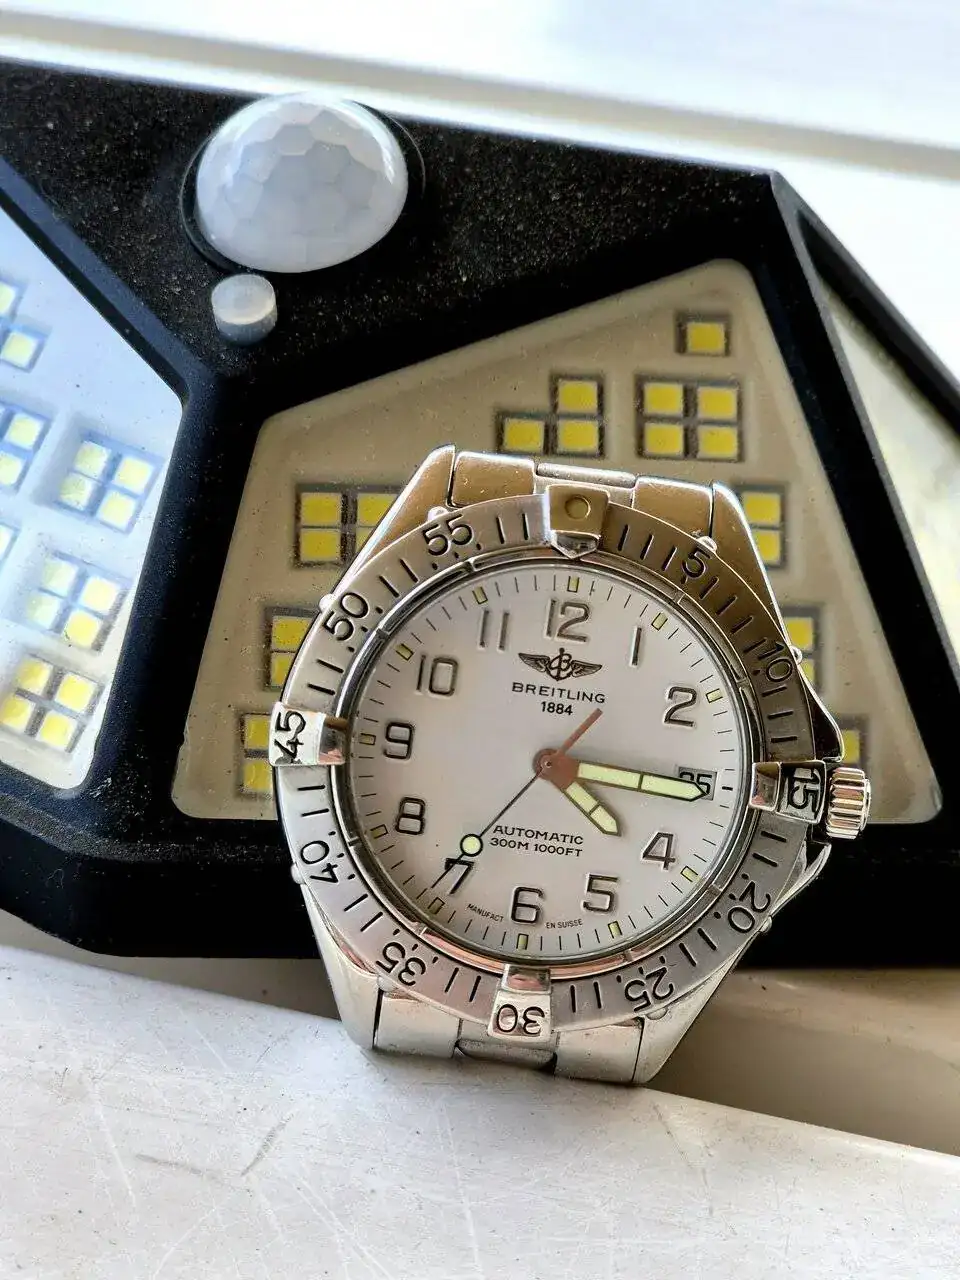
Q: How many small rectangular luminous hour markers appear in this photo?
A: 11